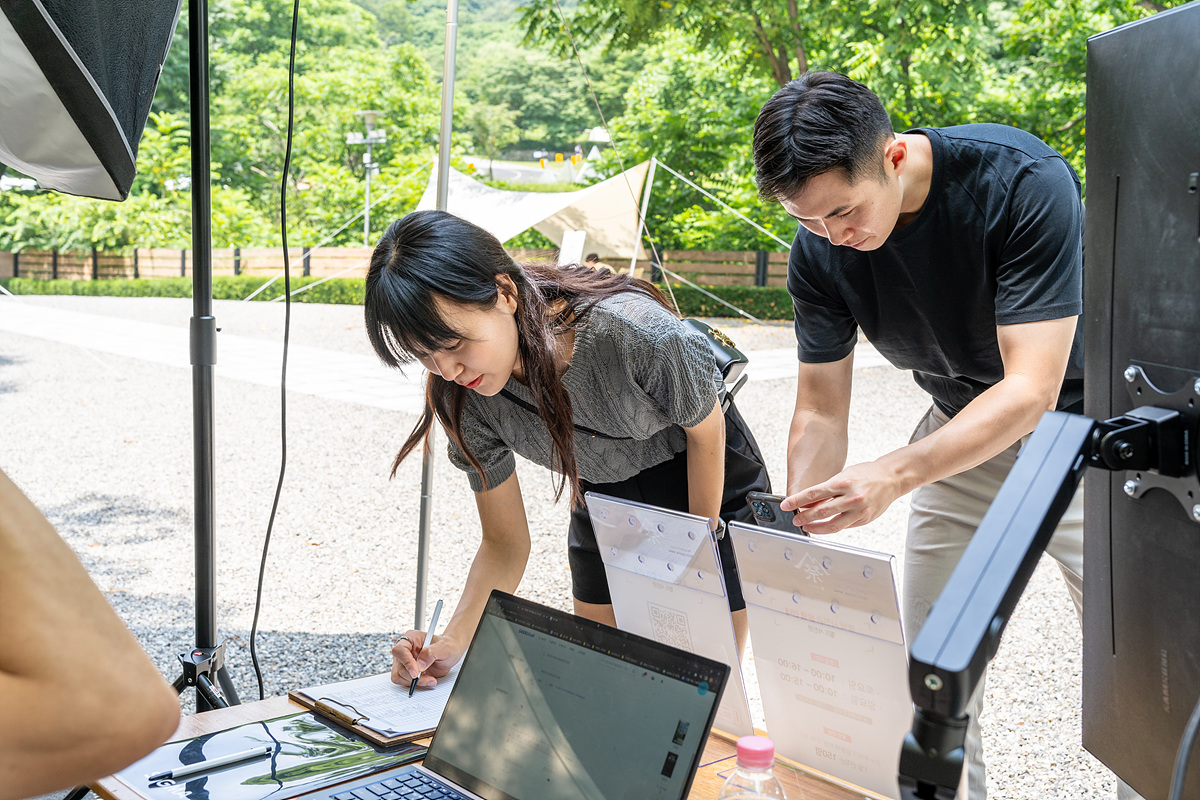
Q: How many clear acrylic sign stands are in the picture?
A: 2